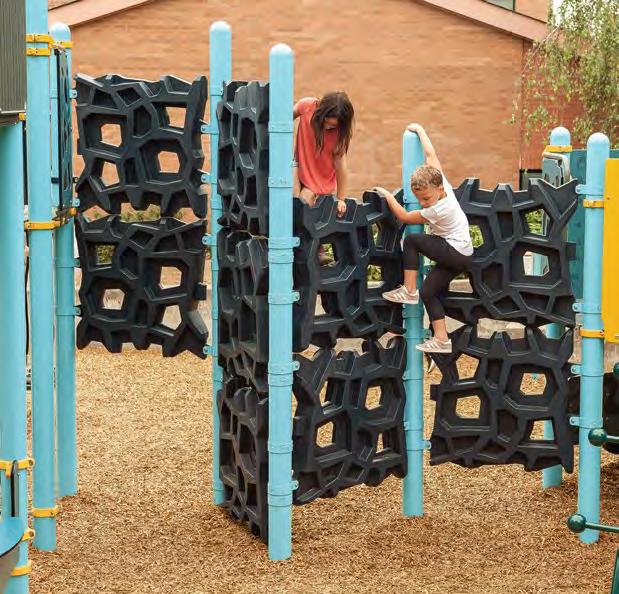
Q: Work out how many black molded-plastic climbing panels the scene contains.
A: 9